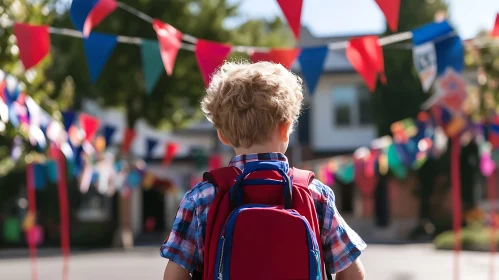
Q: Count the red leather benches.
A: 0